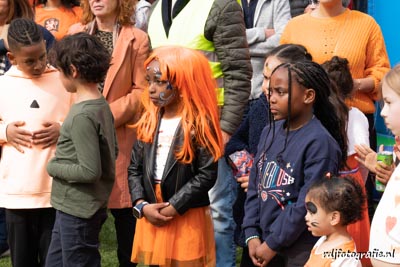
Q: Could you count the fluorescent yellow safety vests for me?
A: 1